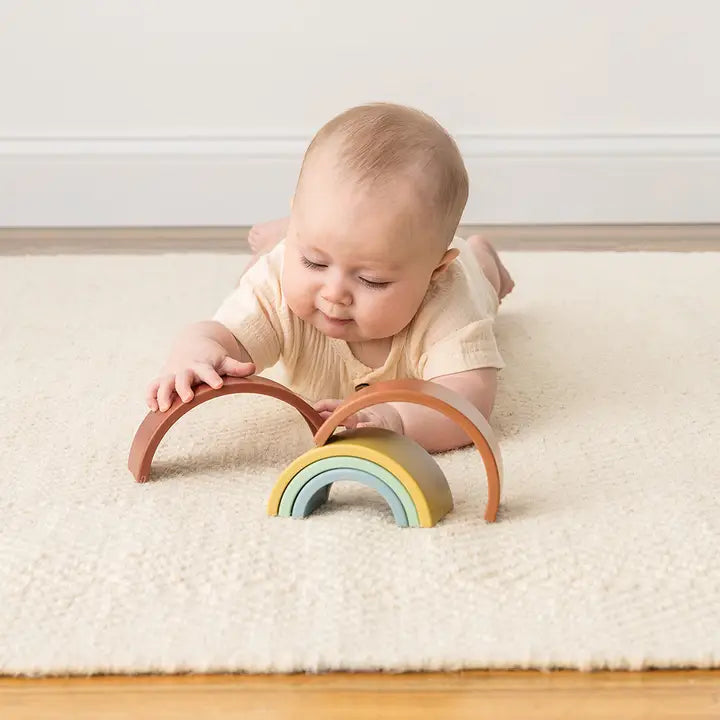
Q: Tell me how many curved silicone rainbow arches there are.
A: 5